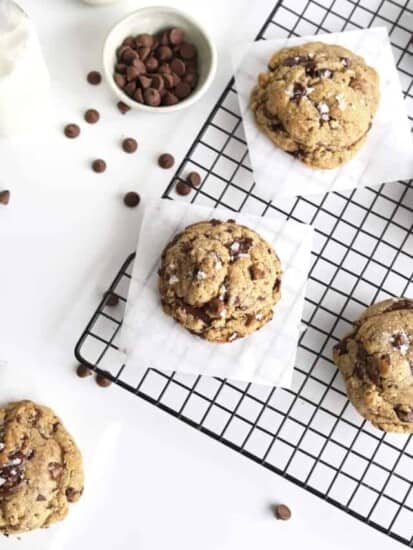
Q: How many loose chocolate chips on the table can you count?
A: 15